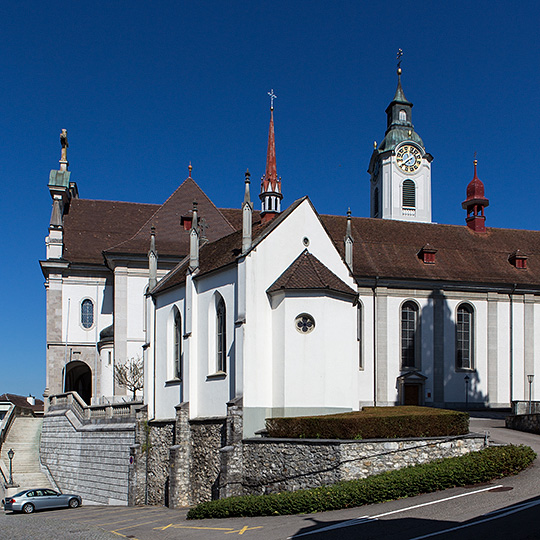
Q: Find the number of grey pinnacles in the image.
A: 4